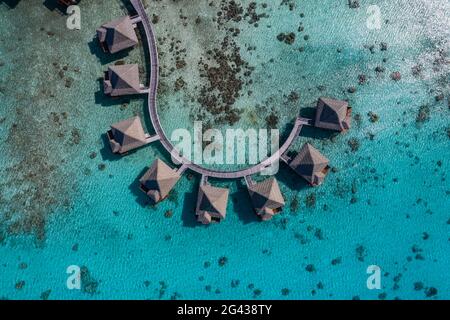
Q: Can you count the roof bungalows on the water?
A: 8